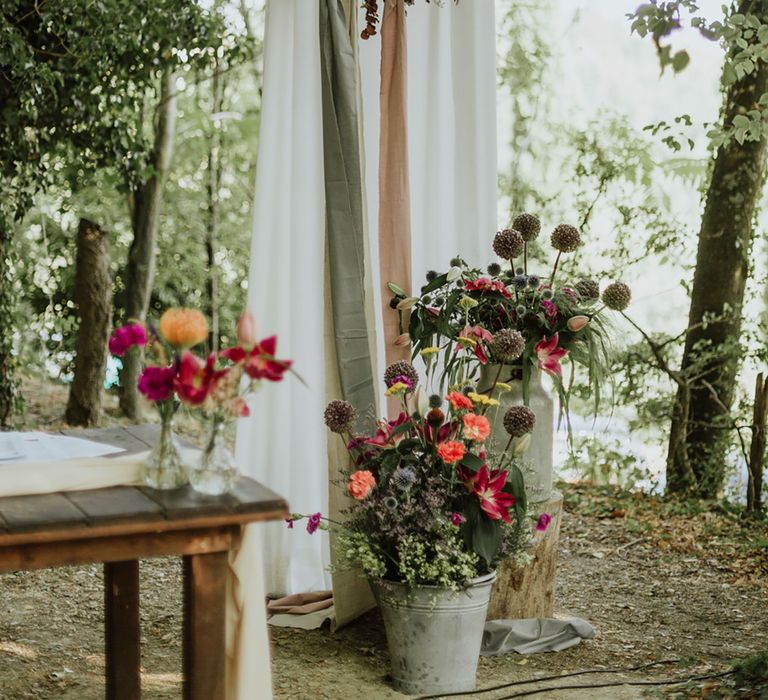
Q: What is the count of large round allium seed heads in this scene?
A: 9